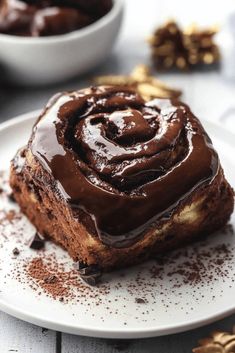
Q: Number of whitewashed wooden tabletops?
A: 1